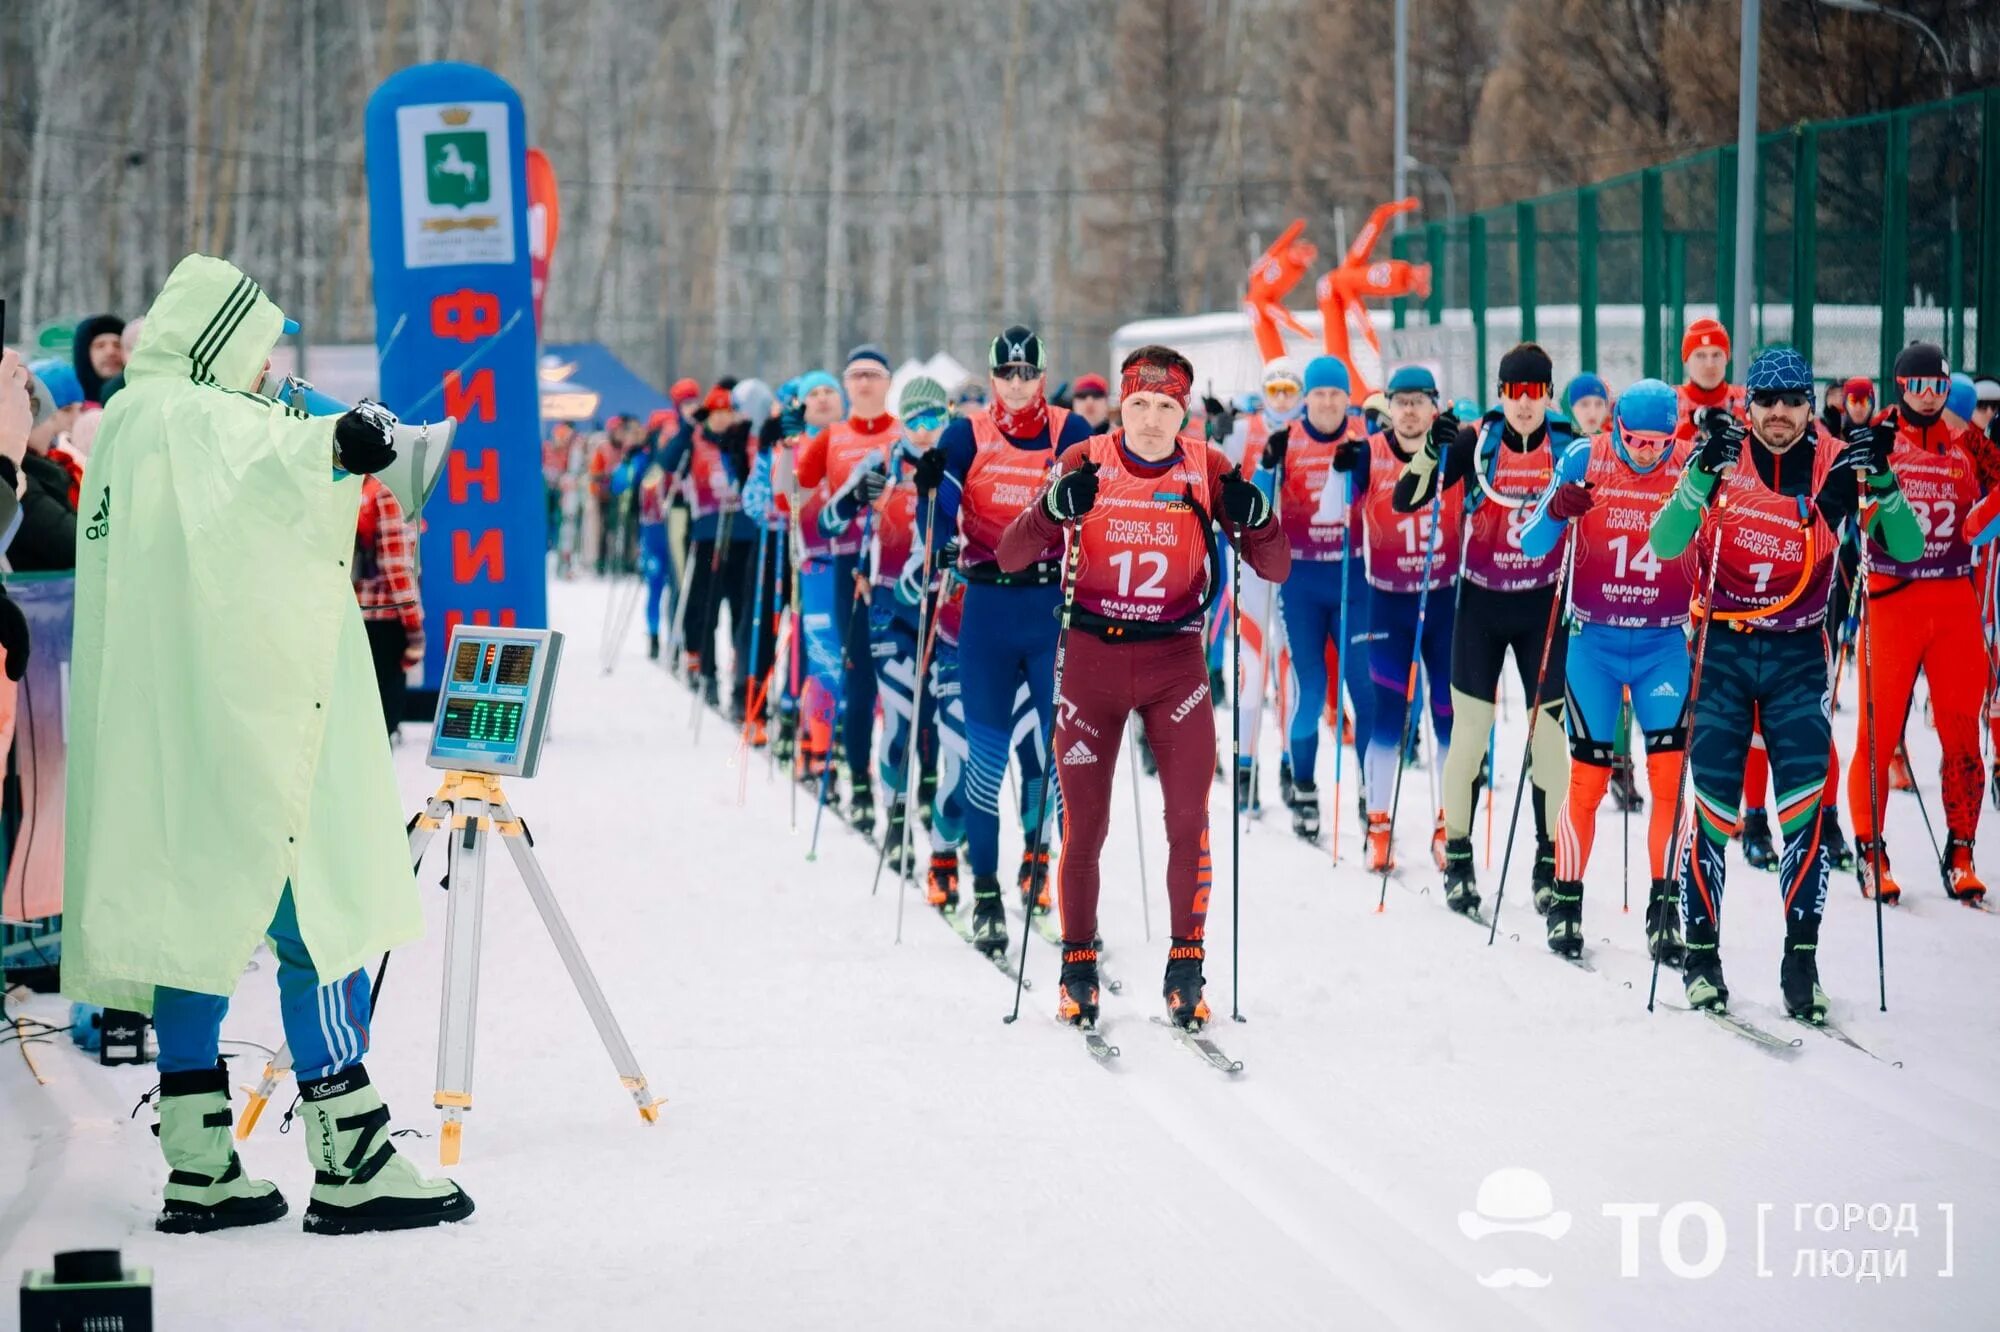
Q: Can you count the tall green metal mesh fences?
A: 1